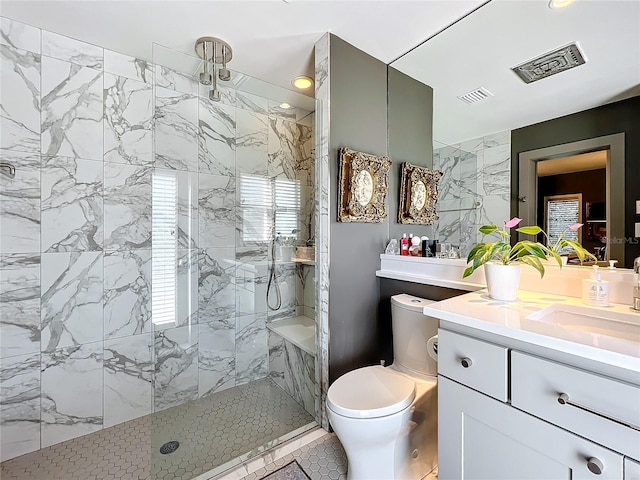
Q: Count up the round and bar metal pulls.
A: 3